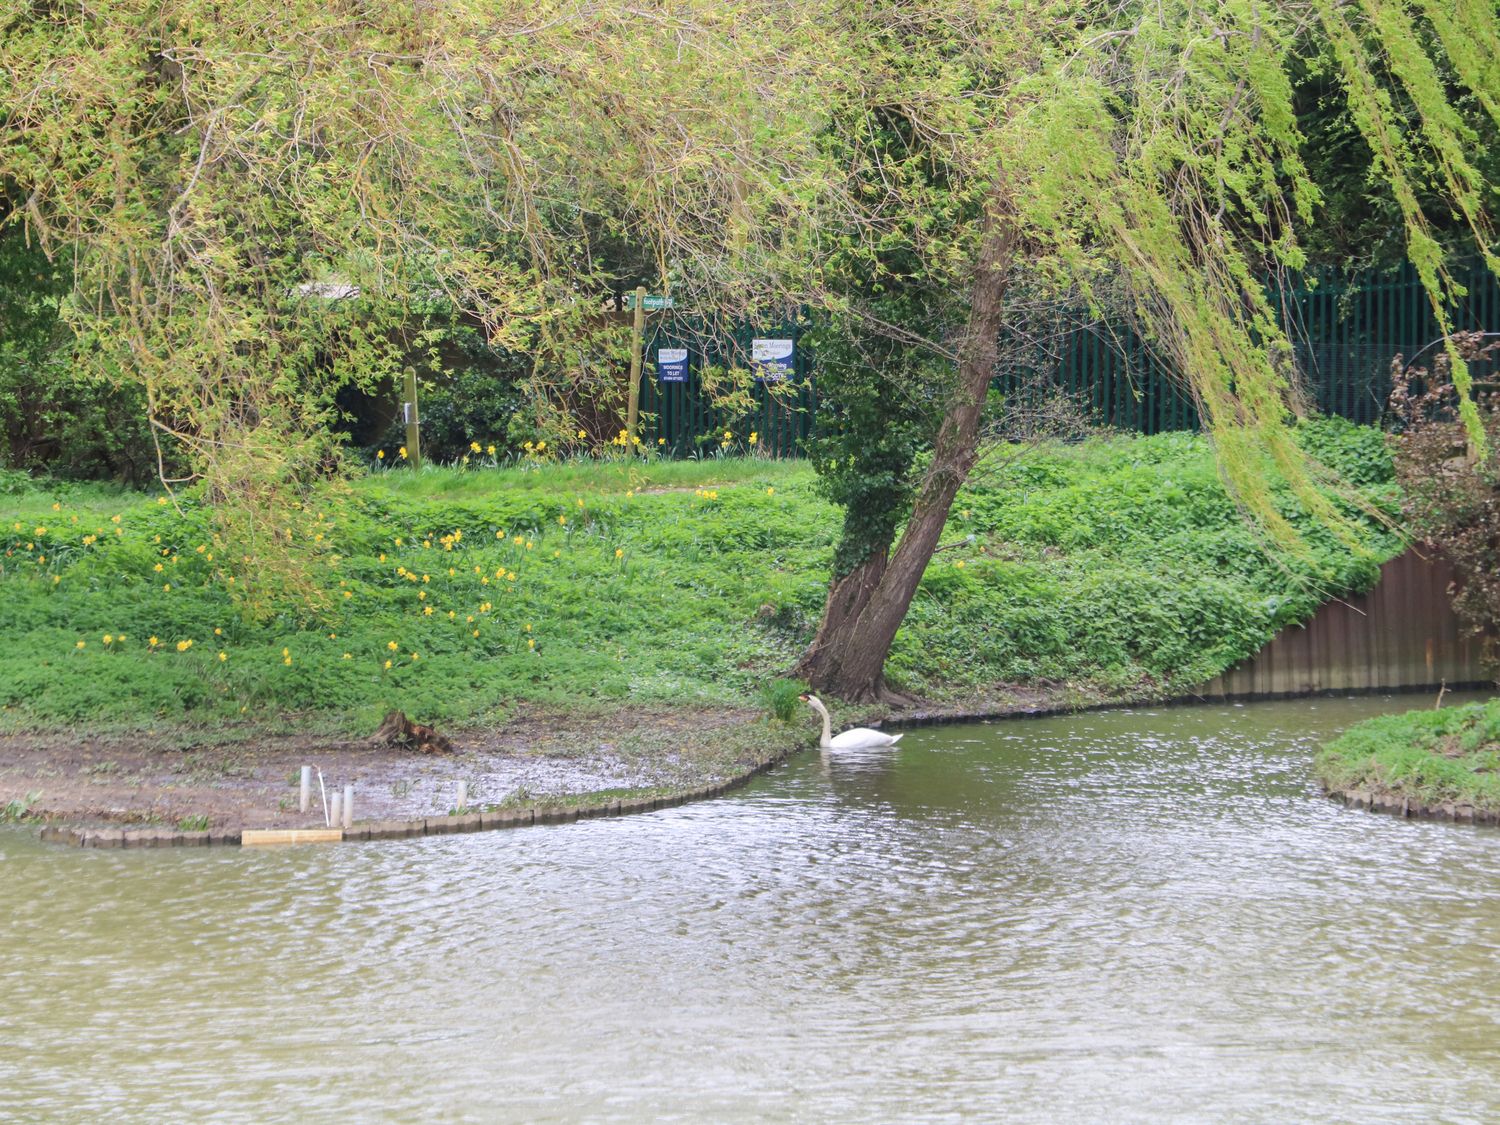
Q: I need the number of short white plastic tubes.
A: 4